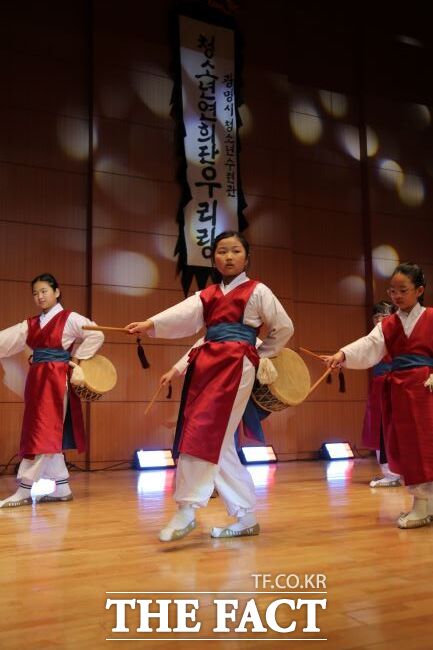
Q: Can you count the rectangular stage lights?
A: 3